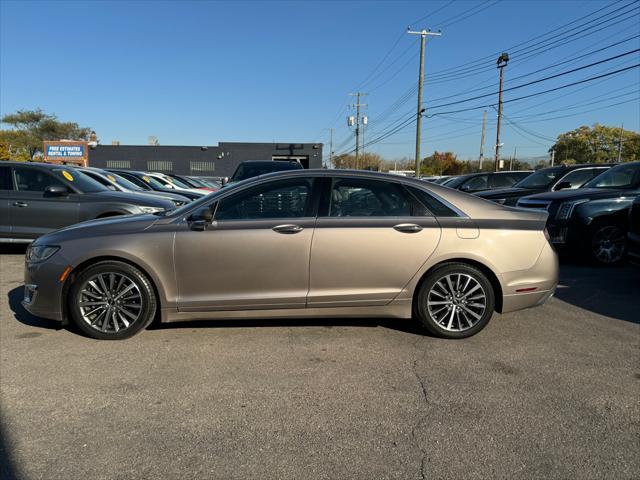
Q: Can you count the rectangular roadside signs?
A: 1